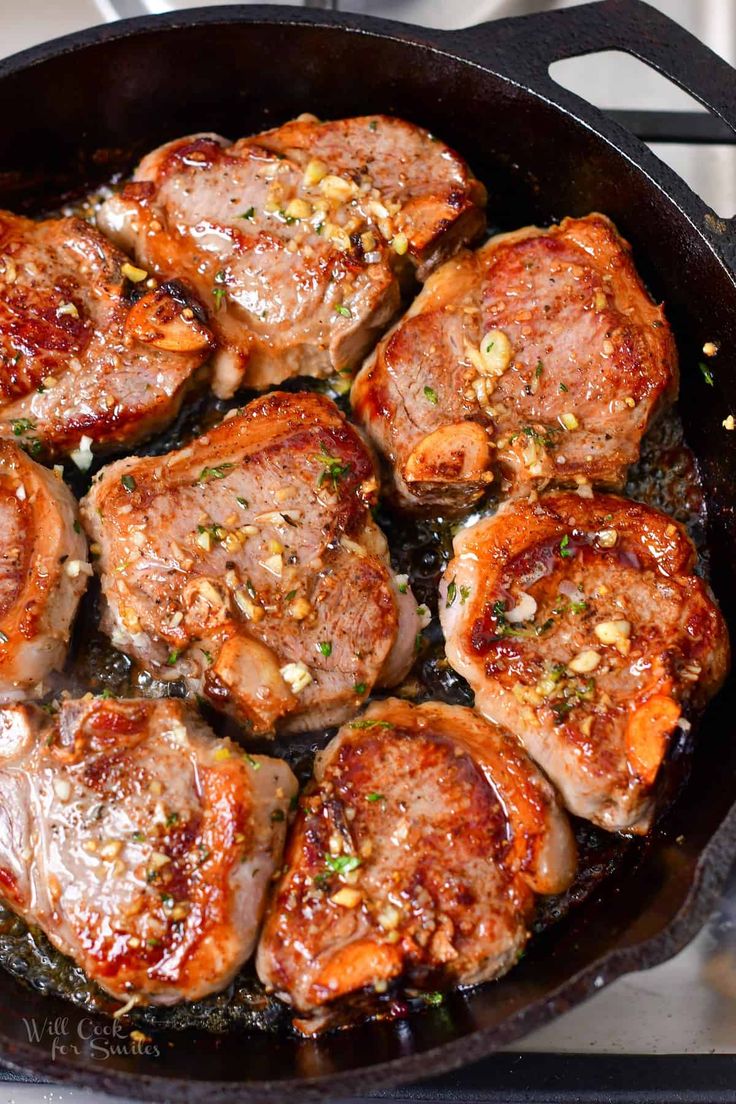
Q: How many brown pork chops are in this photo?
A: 8